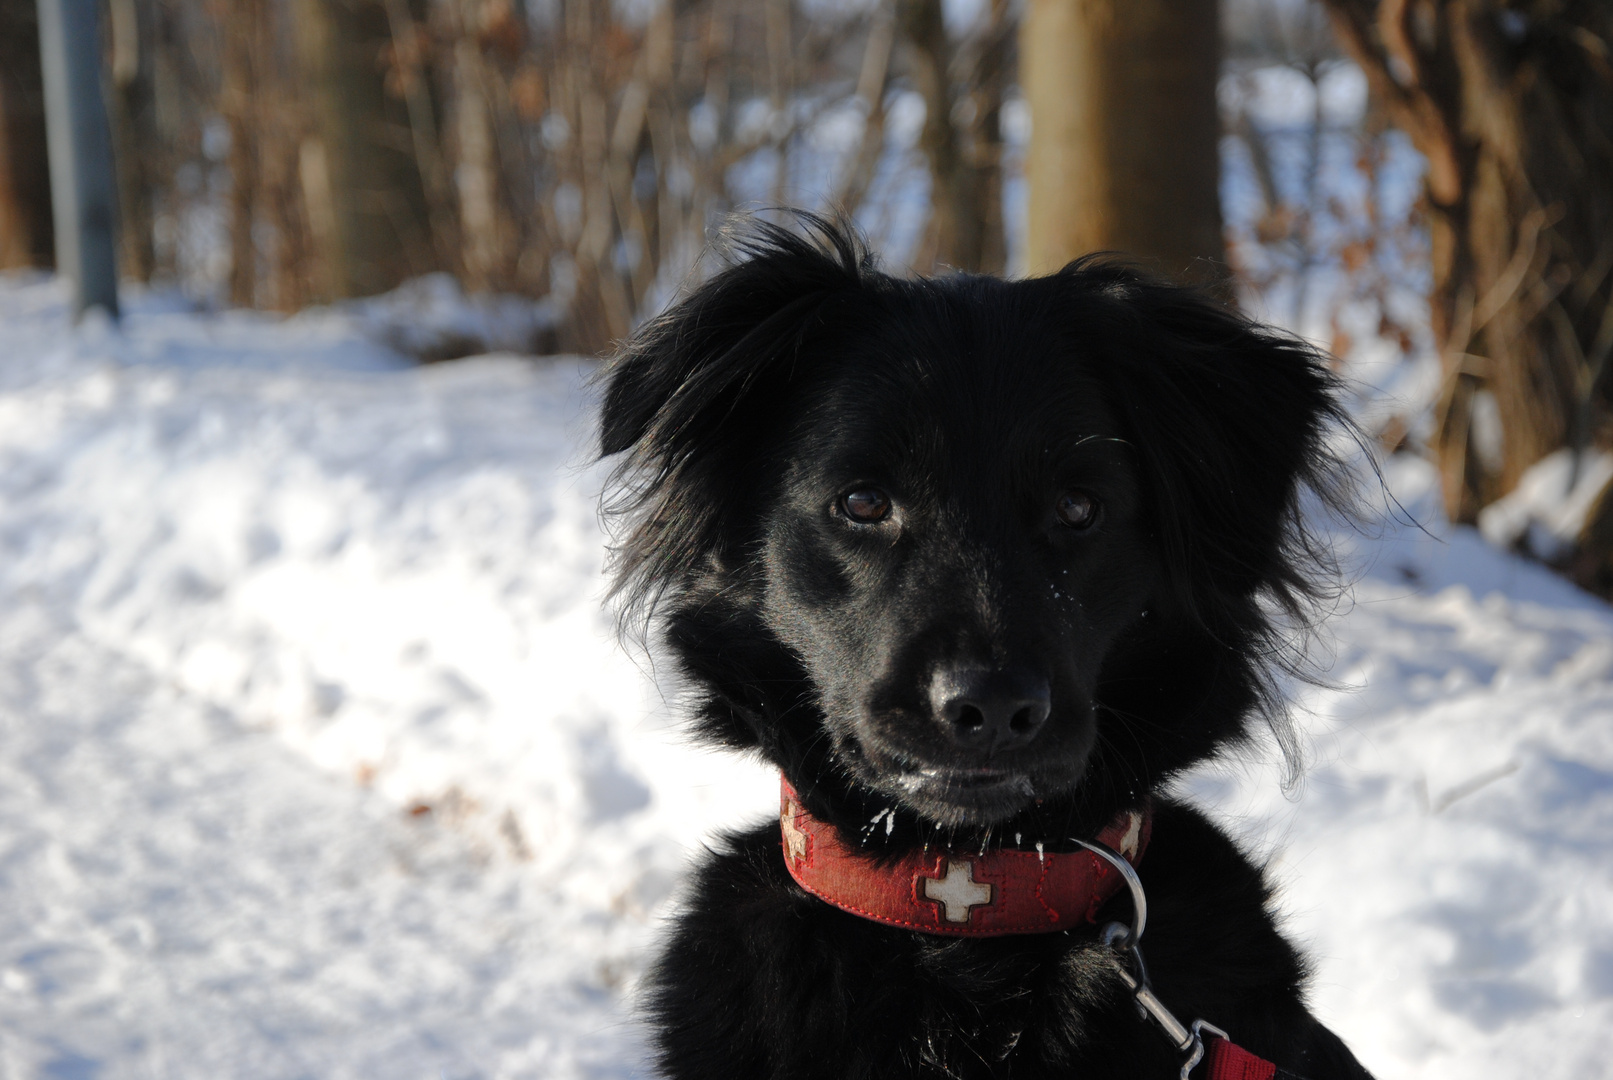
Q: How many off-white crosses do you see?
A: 3